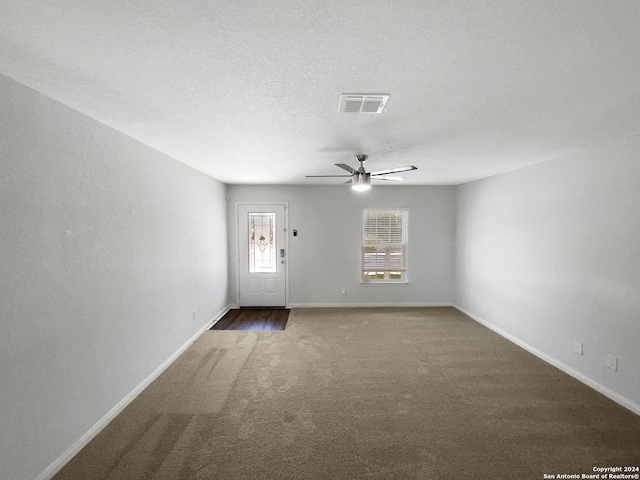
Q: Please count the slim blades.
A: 5